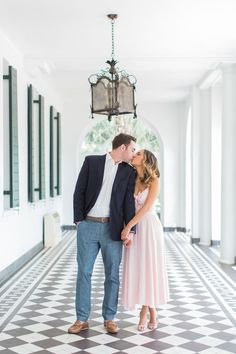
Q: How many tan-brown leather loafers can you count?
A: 2